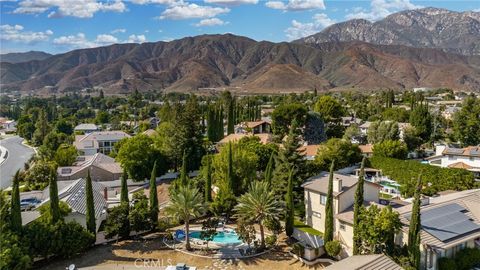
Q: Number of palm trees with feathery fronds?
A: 2